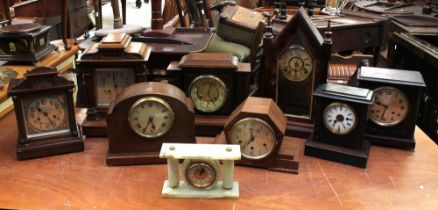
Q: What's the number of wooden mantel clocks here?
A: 8